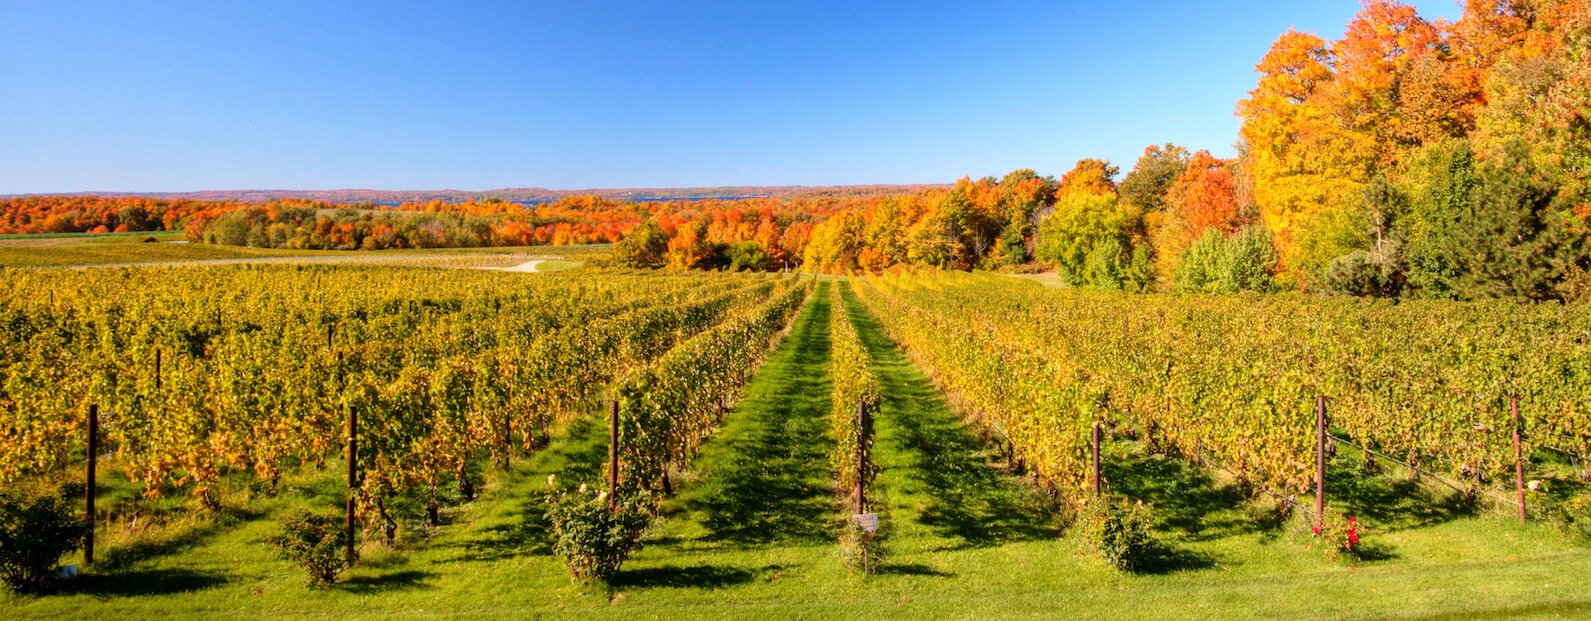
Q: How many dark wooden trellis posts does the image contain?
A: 7